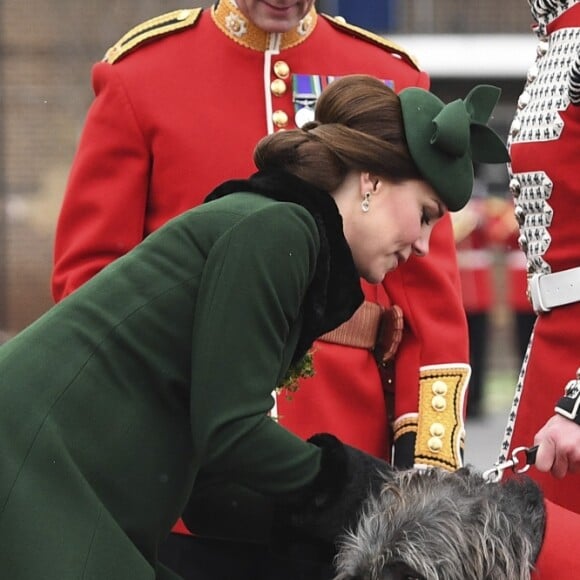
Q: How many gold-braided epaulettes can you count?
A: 2